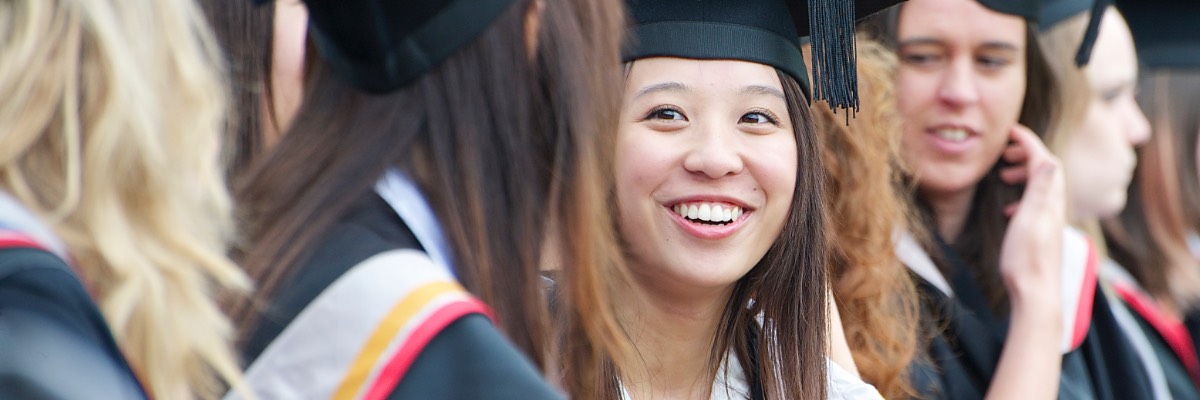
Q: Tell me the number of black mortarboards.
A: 5